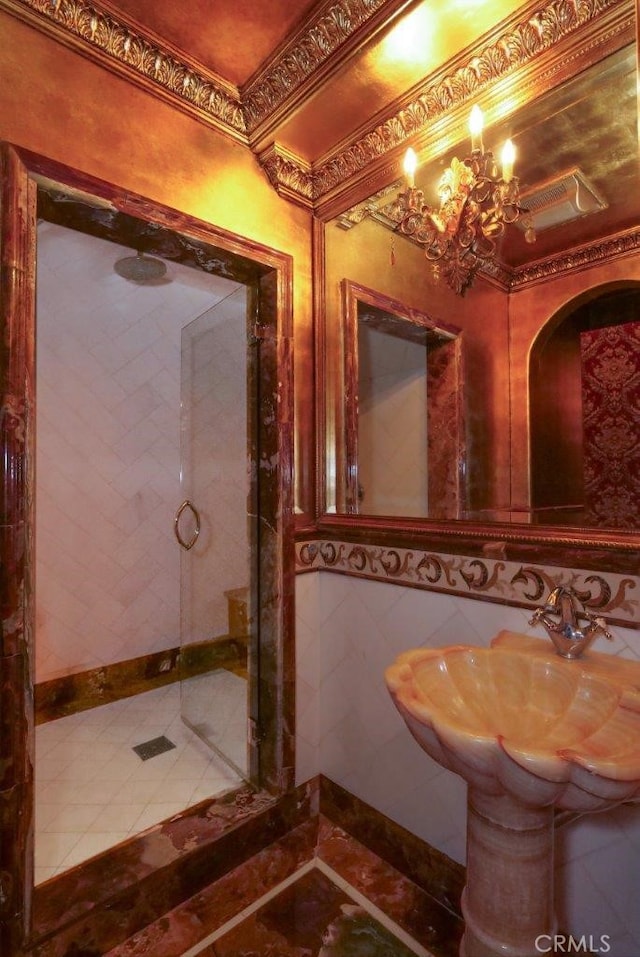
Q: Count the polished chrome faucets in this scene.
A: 1